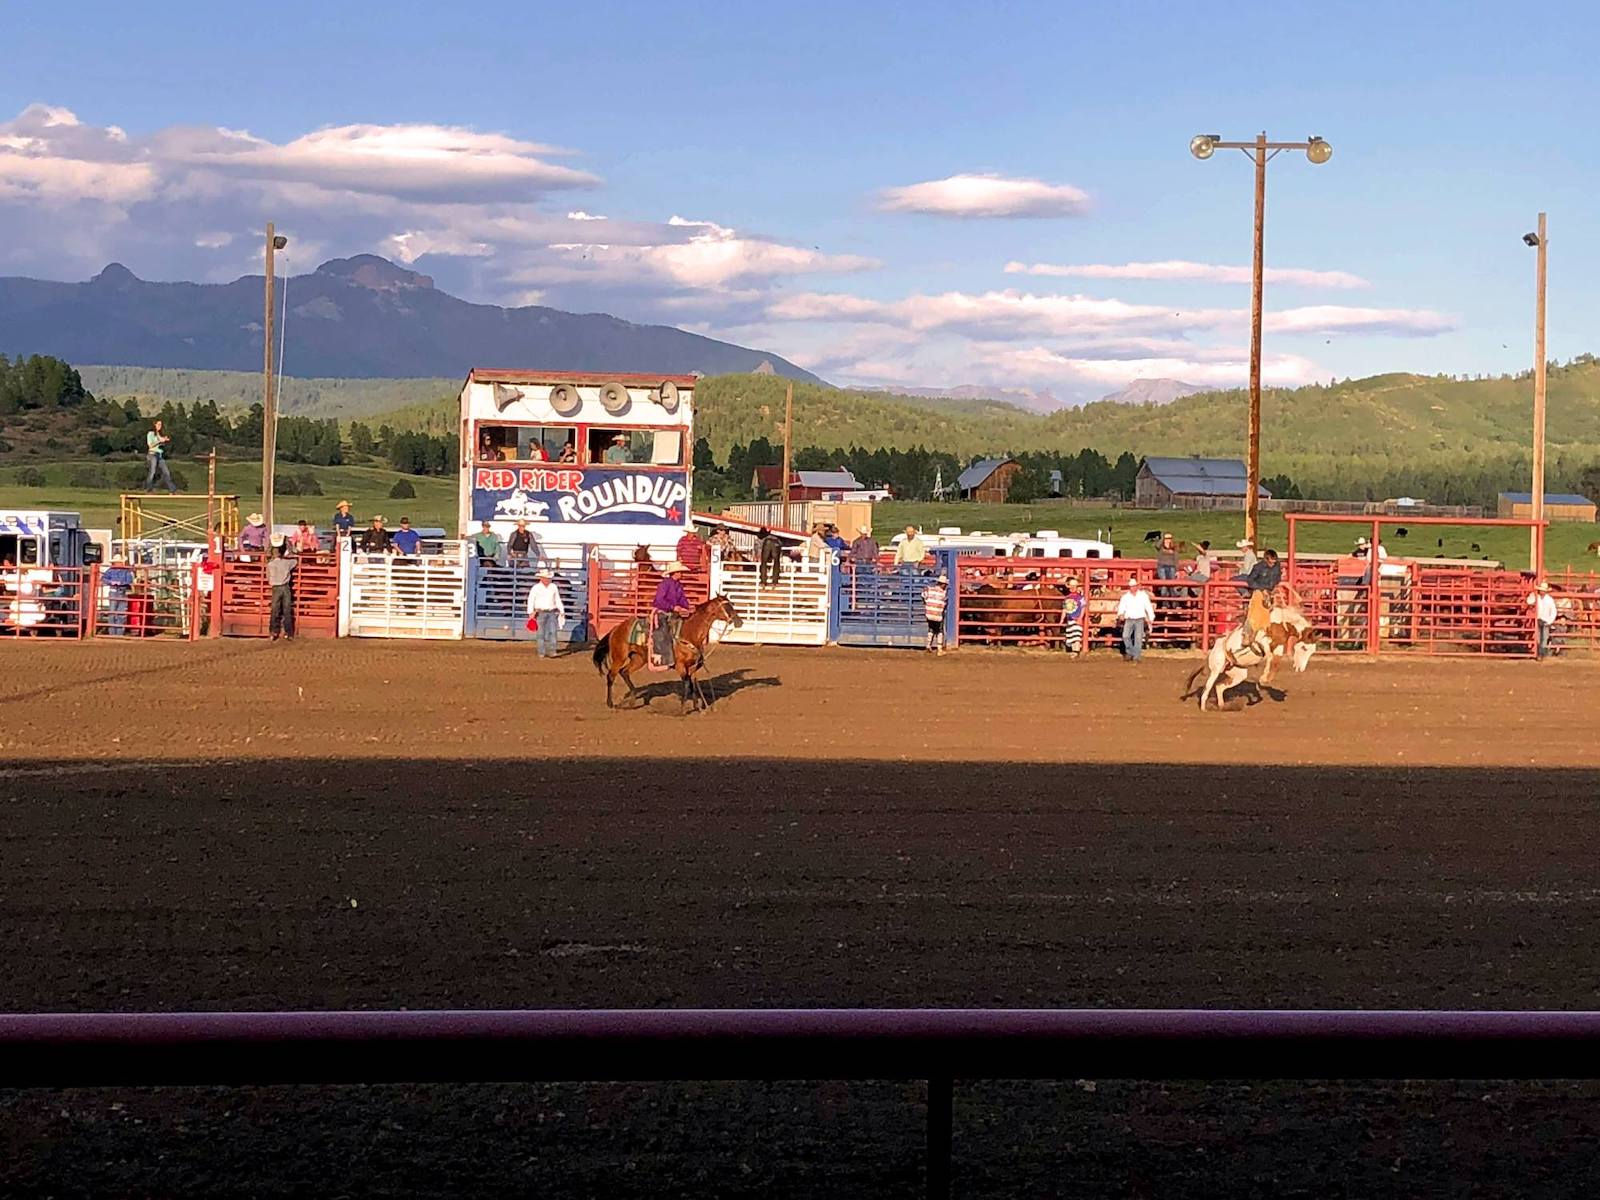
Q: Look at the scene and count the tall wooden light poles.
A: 3